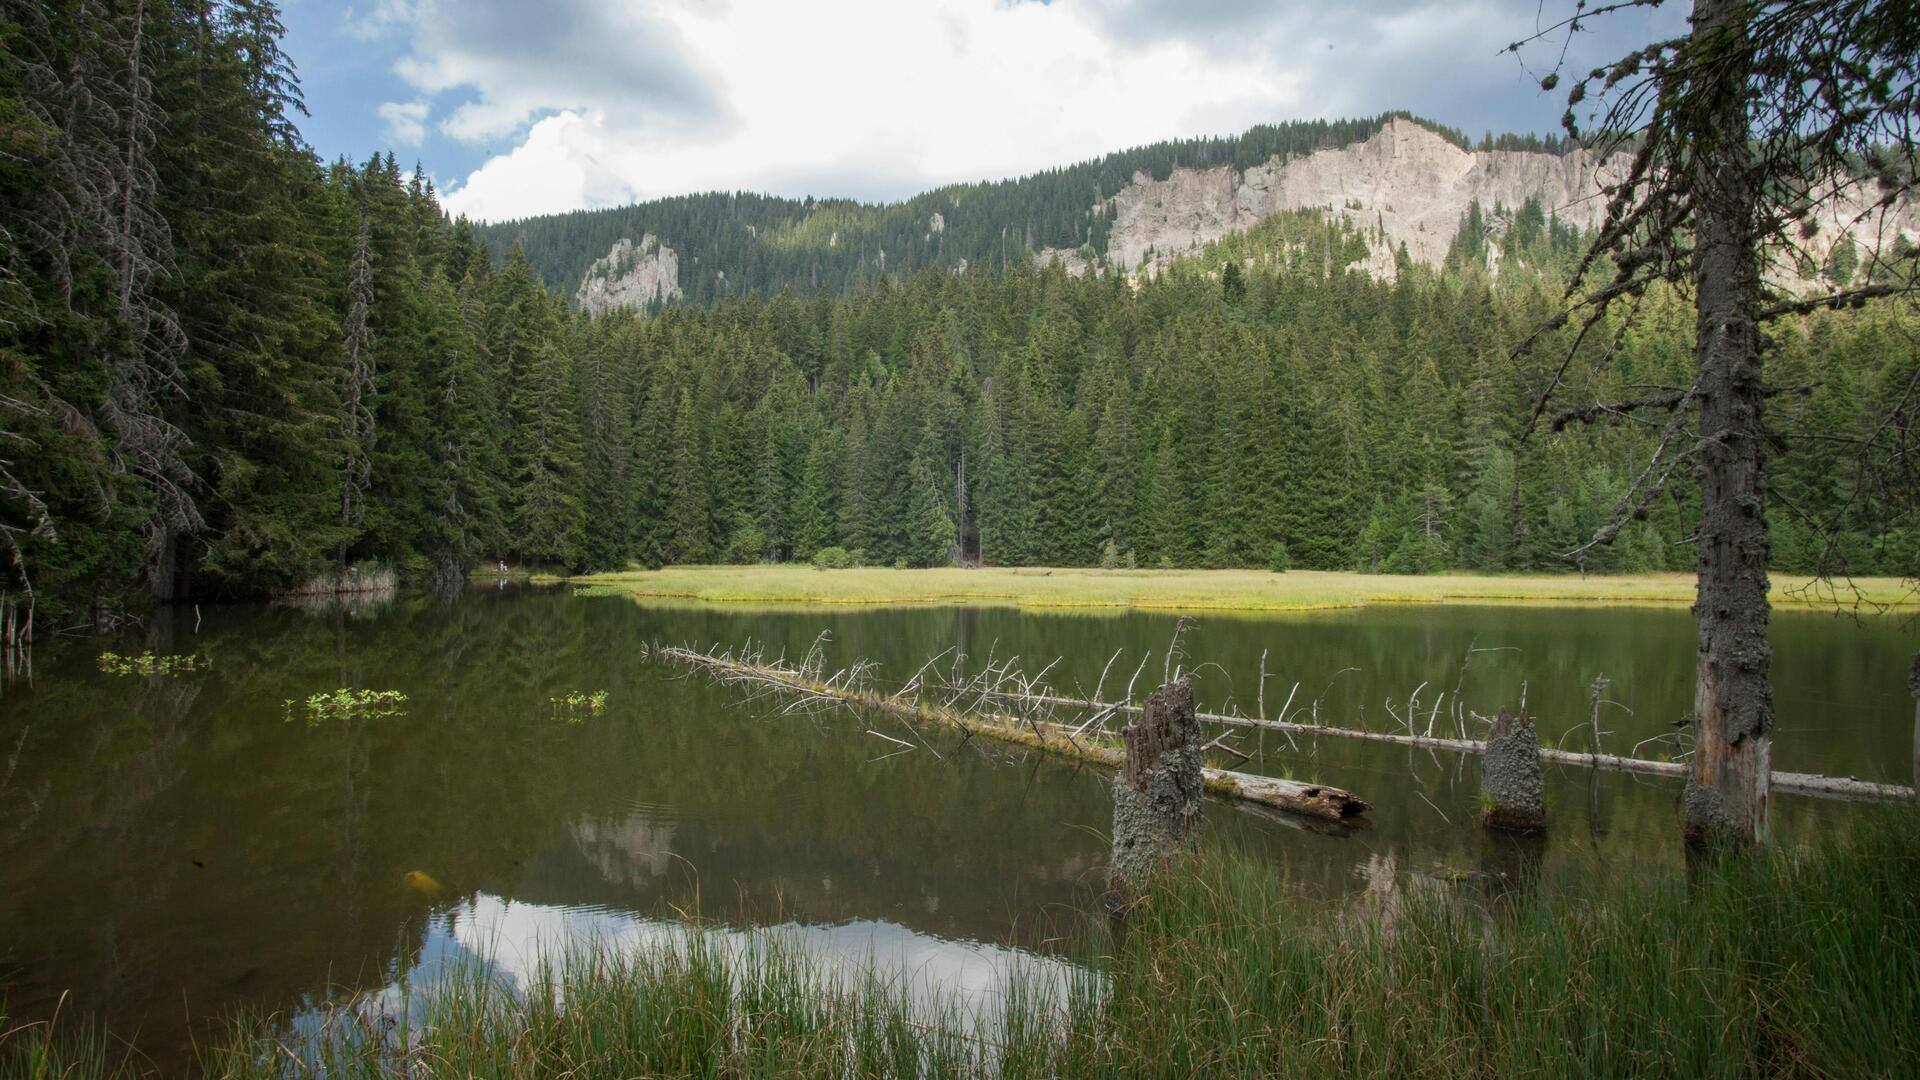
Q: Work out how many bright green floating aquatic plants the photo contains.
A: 3